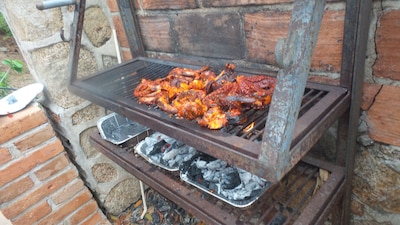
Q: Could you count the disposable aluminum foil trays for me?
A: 3